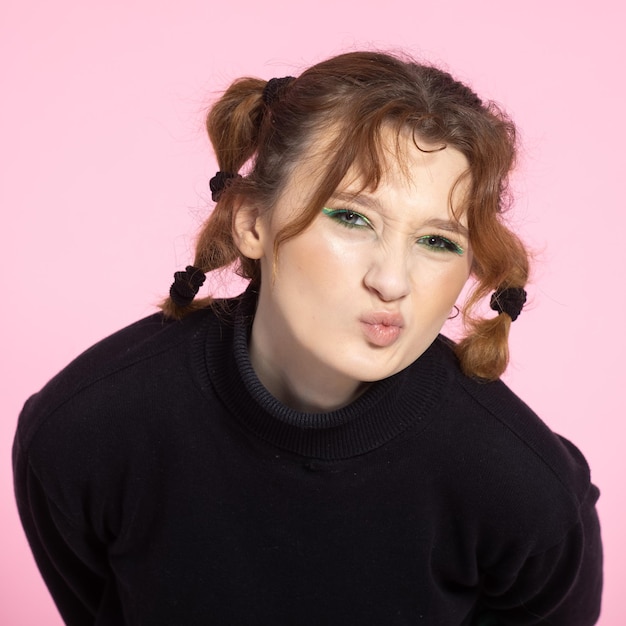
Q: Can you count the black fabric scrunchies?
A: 4